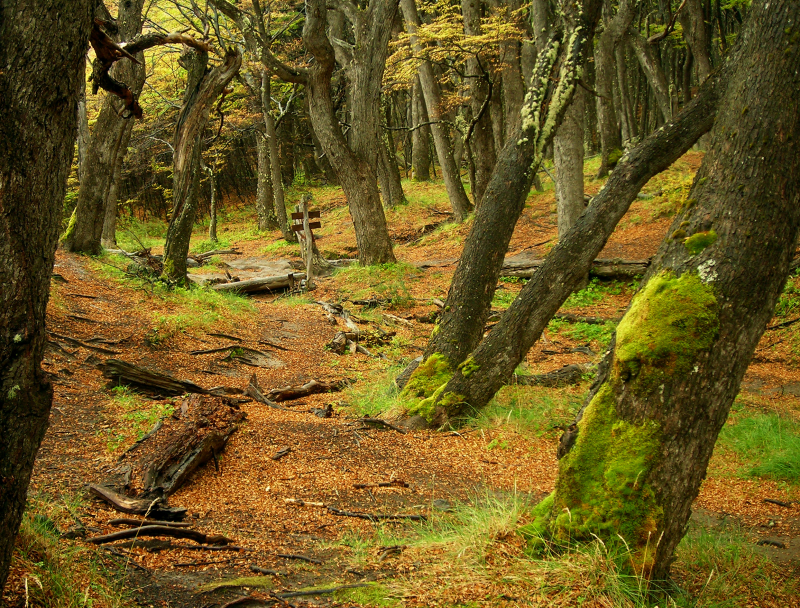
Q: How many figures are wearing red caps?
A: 0